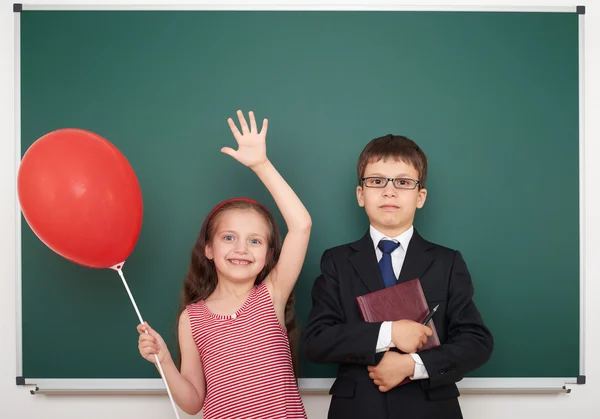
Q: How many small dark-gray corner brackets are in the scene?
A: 4